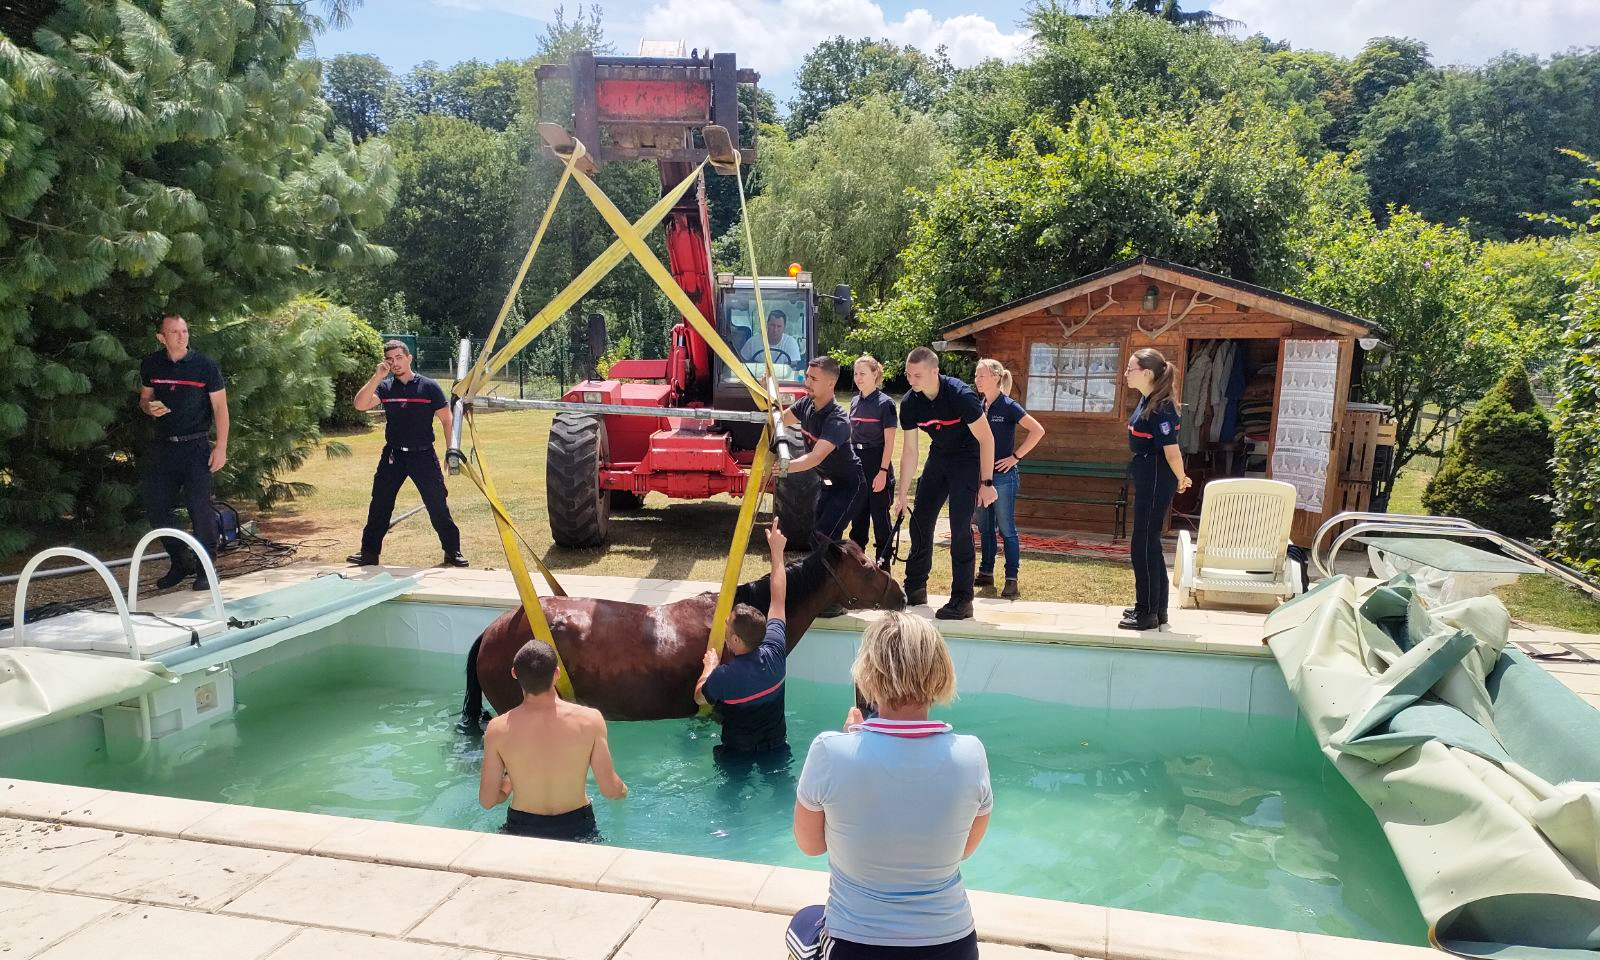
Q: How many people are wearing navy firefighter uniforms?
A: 7